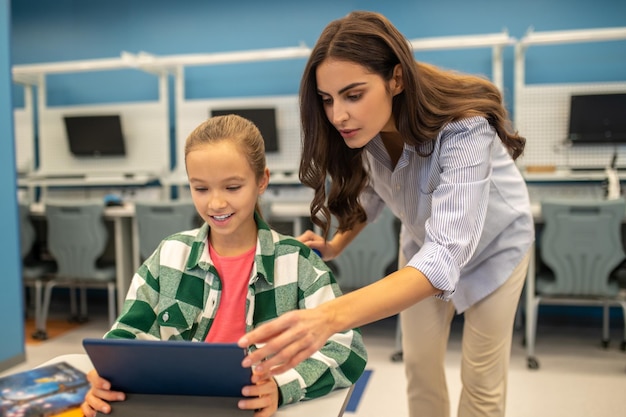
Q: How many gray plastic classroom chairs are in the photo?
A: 5